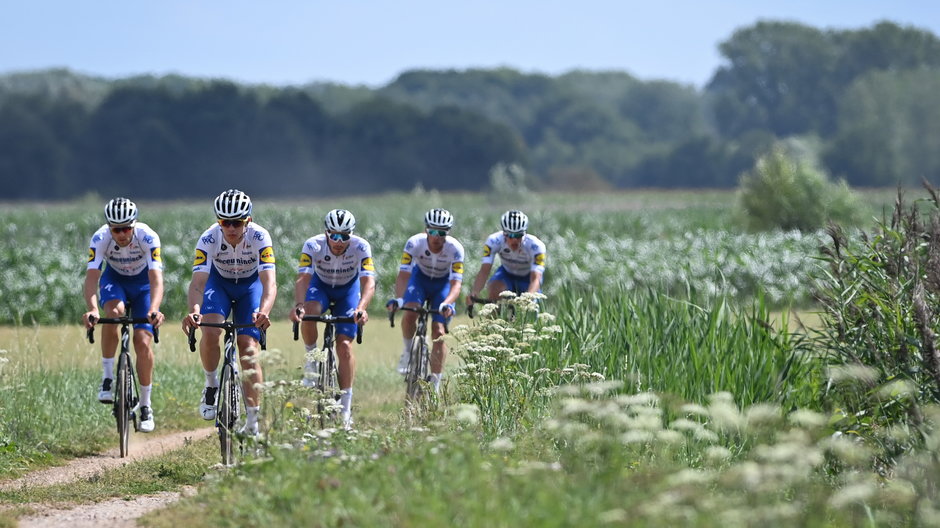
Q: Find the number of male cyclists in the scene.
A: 5